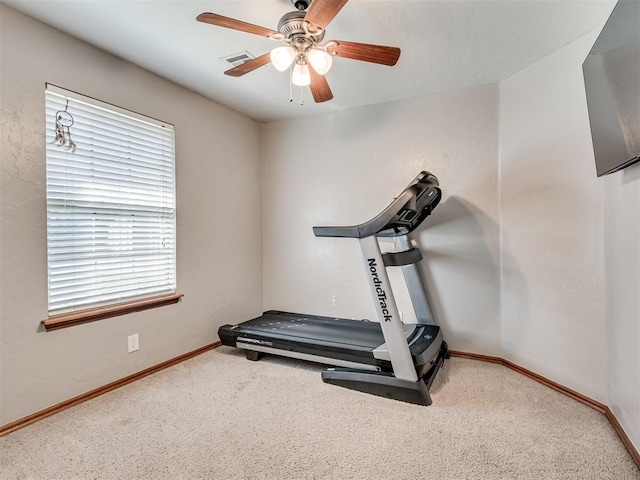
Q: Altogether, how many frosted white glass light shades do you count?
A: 3